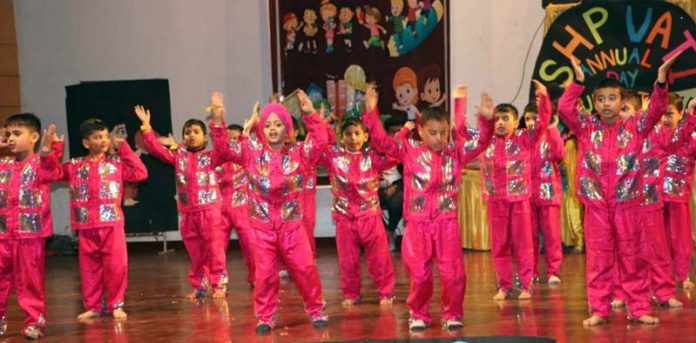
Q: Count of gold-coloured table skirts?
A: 1